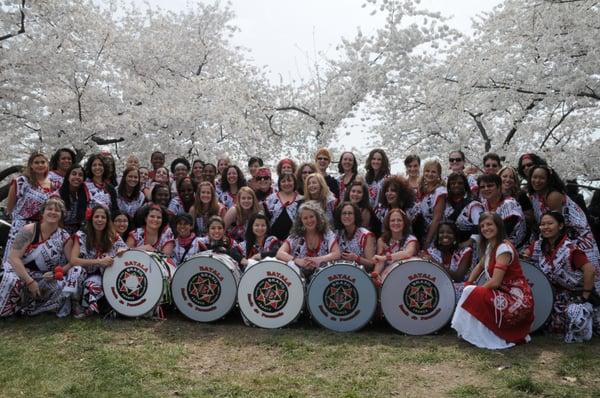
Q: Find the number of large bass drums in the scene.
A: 6